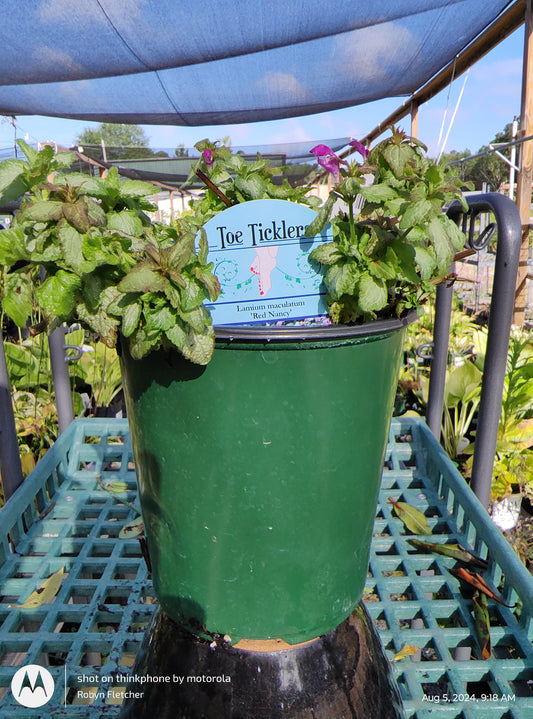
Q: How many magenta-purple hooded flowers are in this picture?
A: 3